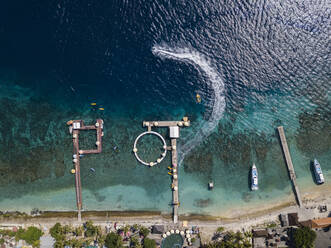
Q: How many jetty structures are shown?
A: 3